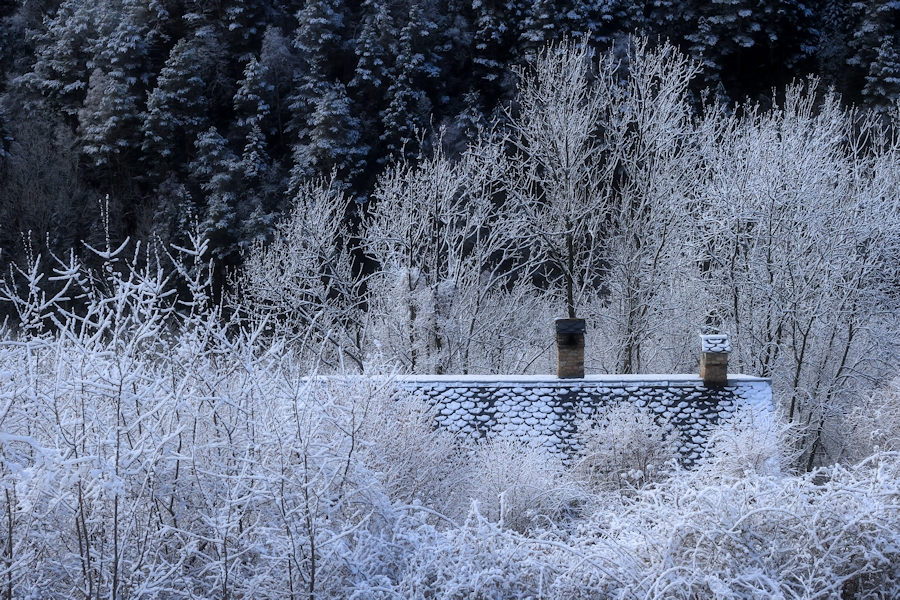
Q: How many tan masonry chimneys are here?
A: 2